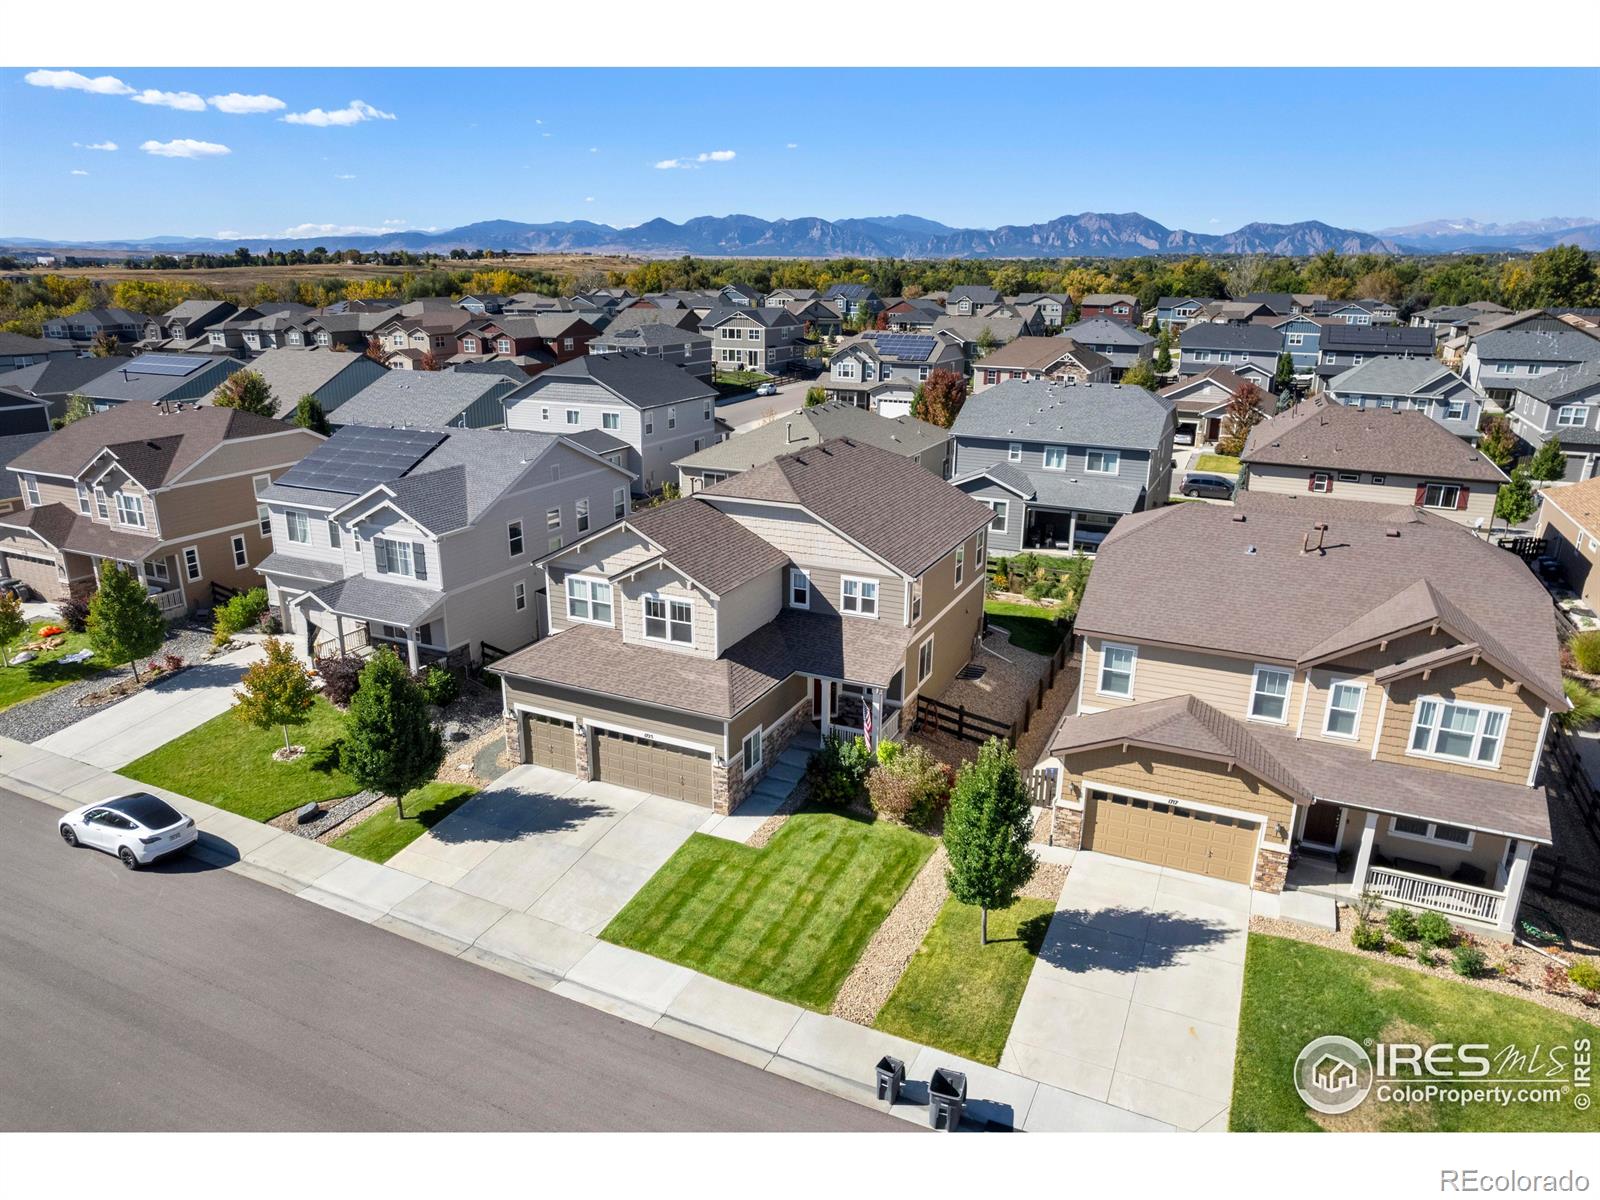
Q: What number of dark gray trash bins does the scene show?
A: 2